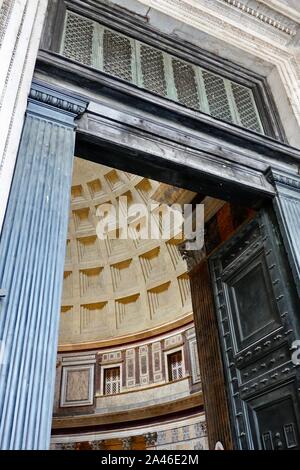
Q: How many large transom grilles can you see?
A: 6